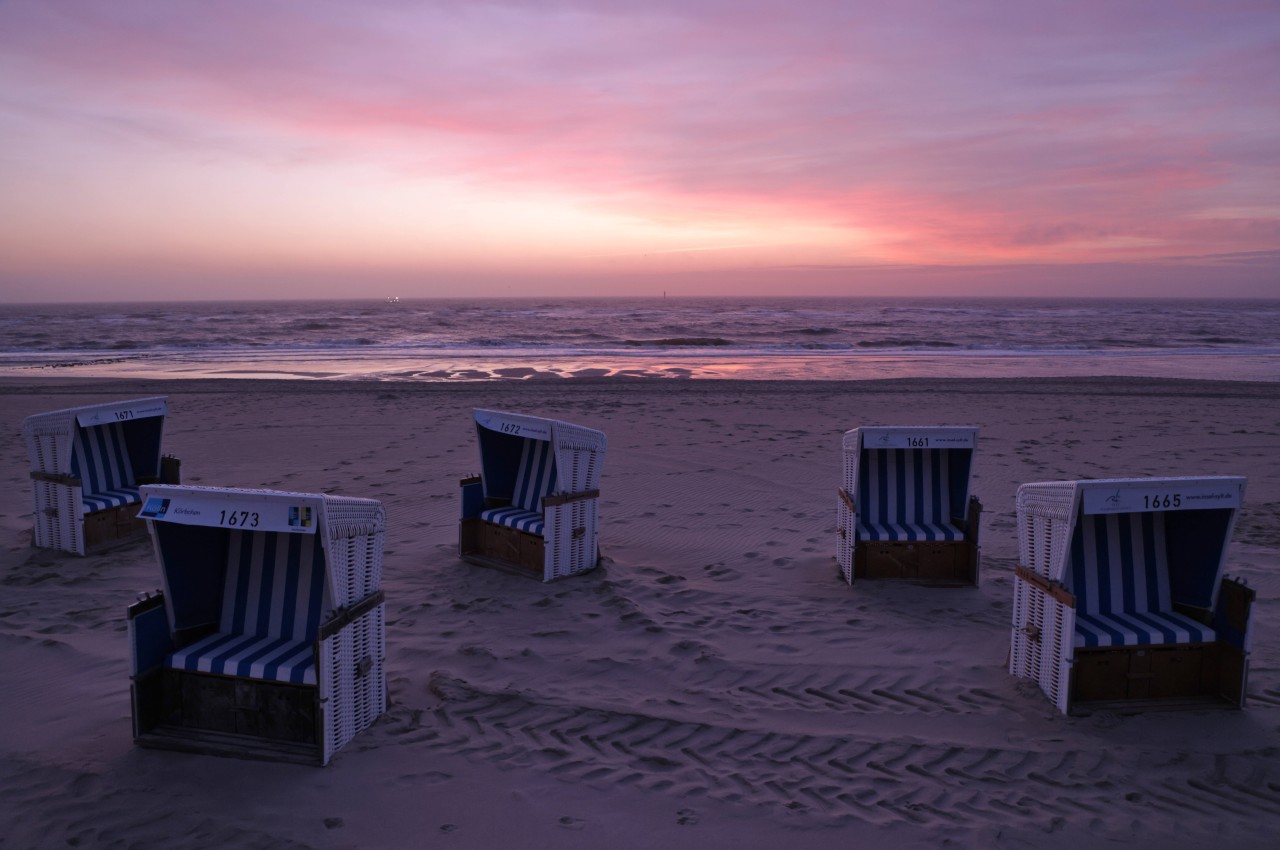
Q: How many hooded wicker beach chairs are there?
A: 5